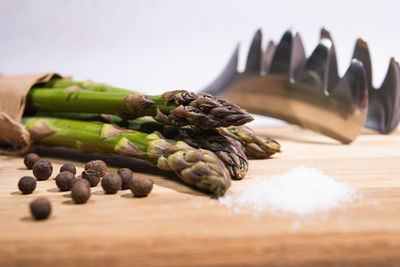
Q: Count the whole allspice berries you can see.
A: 13